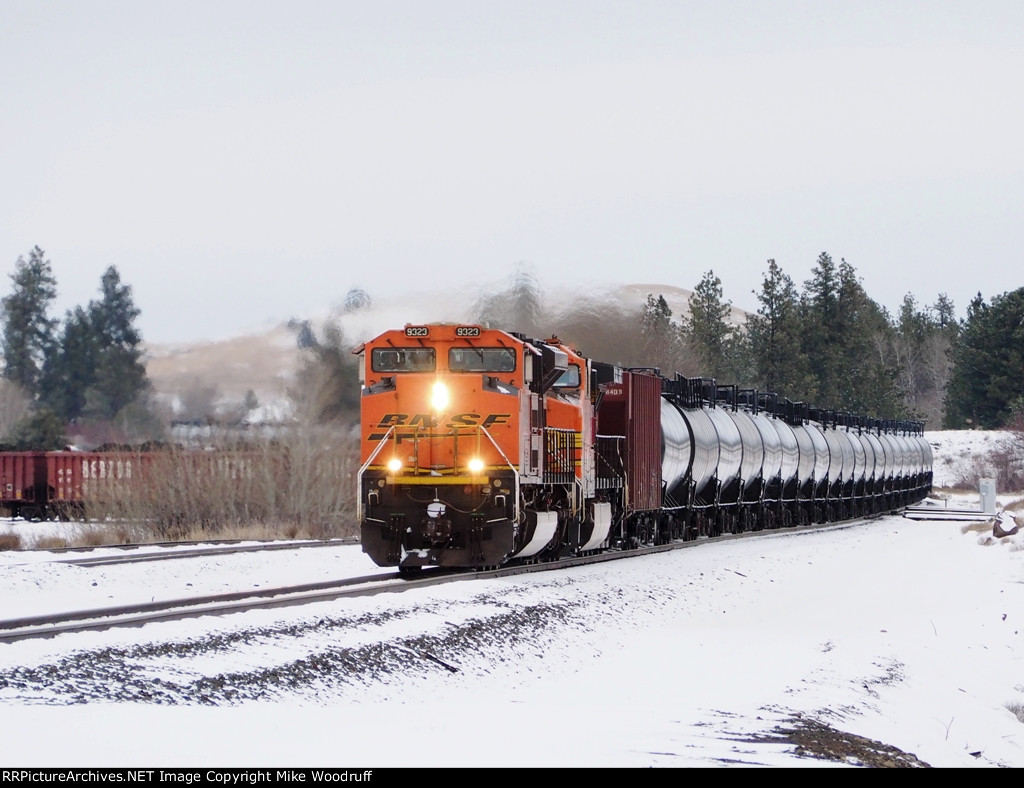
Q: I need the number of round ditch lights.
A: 2